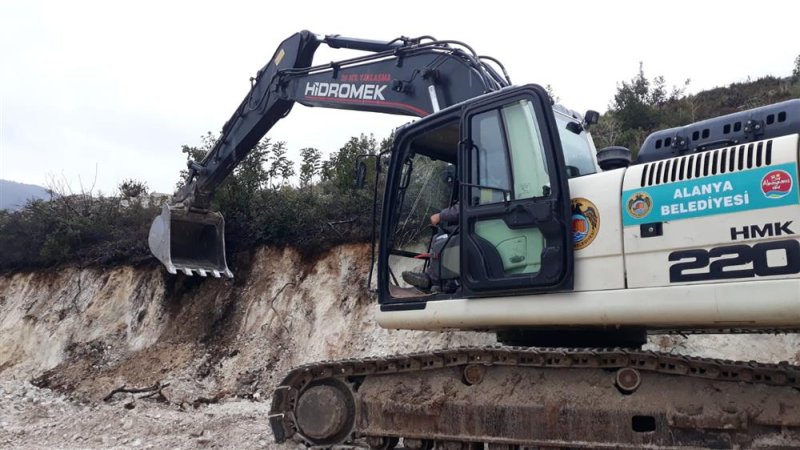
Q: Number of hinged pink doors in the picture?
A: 0